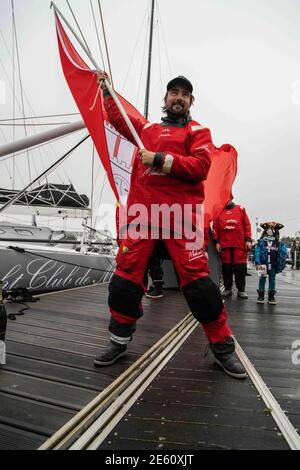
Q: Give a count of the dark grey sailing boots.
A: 2